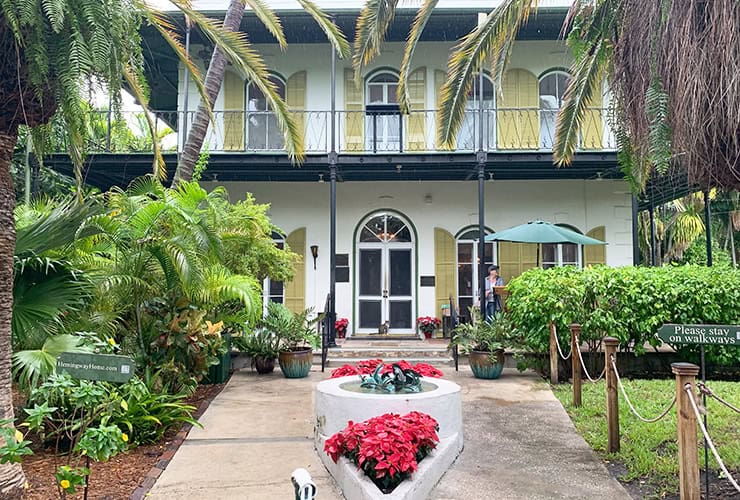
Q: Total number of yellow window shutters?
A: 13